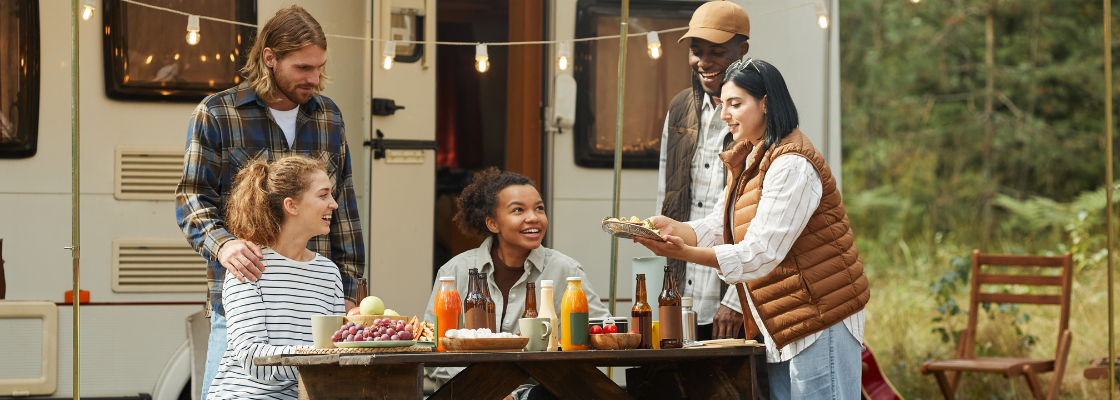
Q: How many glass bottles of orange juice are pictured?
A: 2